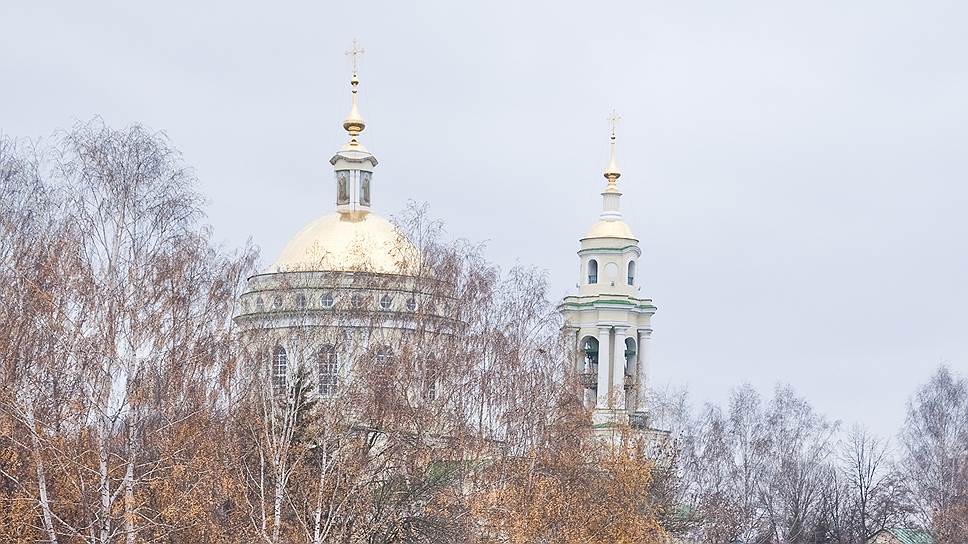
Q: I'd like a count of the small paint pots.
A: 0